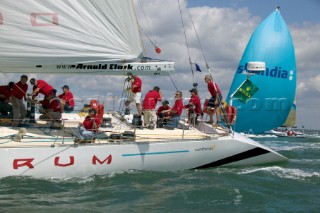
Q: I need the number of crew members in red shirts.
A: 12